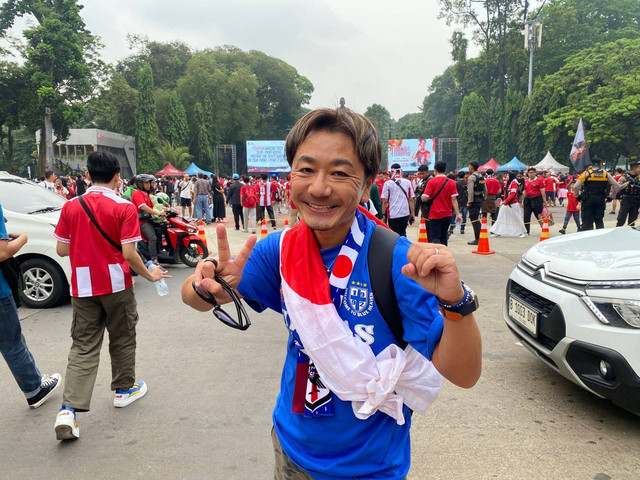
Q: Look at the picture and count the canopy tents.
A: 5